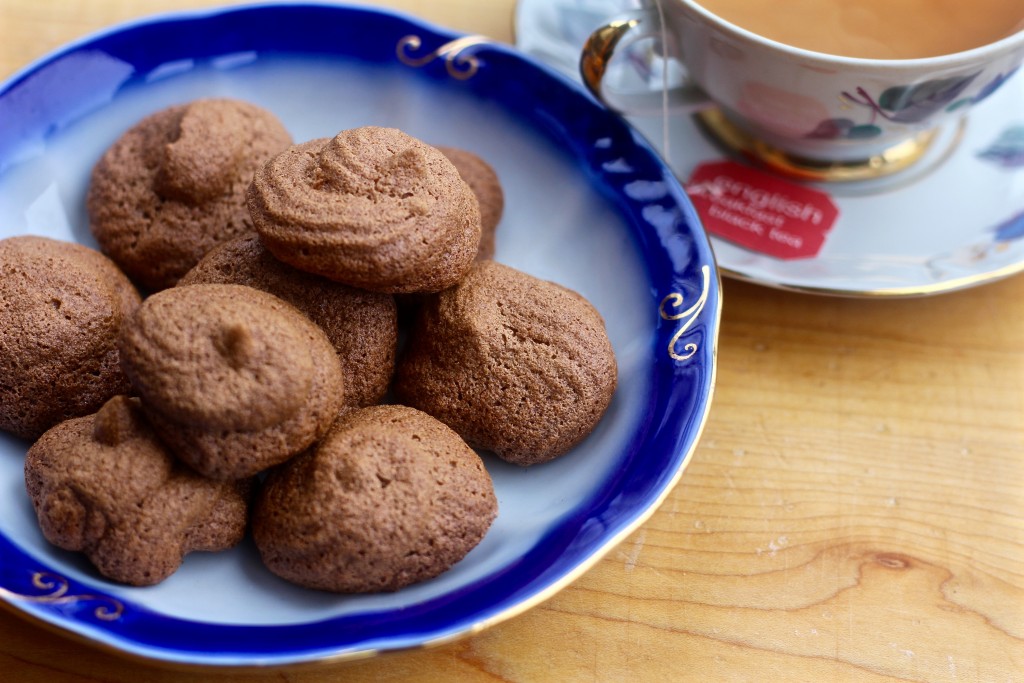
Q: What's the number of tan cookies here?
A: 9